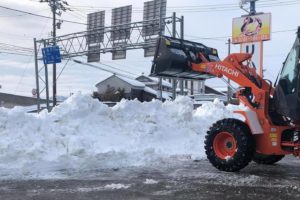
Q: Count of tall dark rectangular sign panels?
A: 3